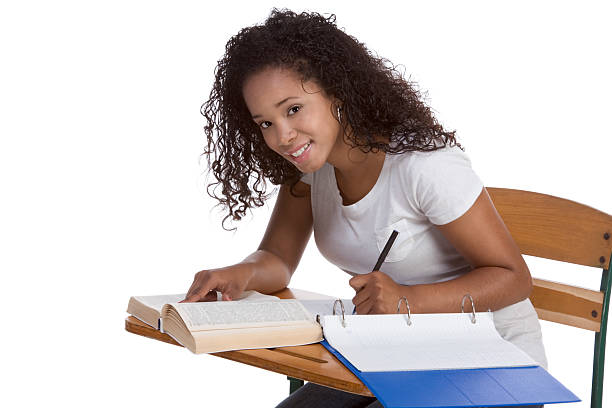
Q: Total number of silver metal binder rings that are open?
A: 0